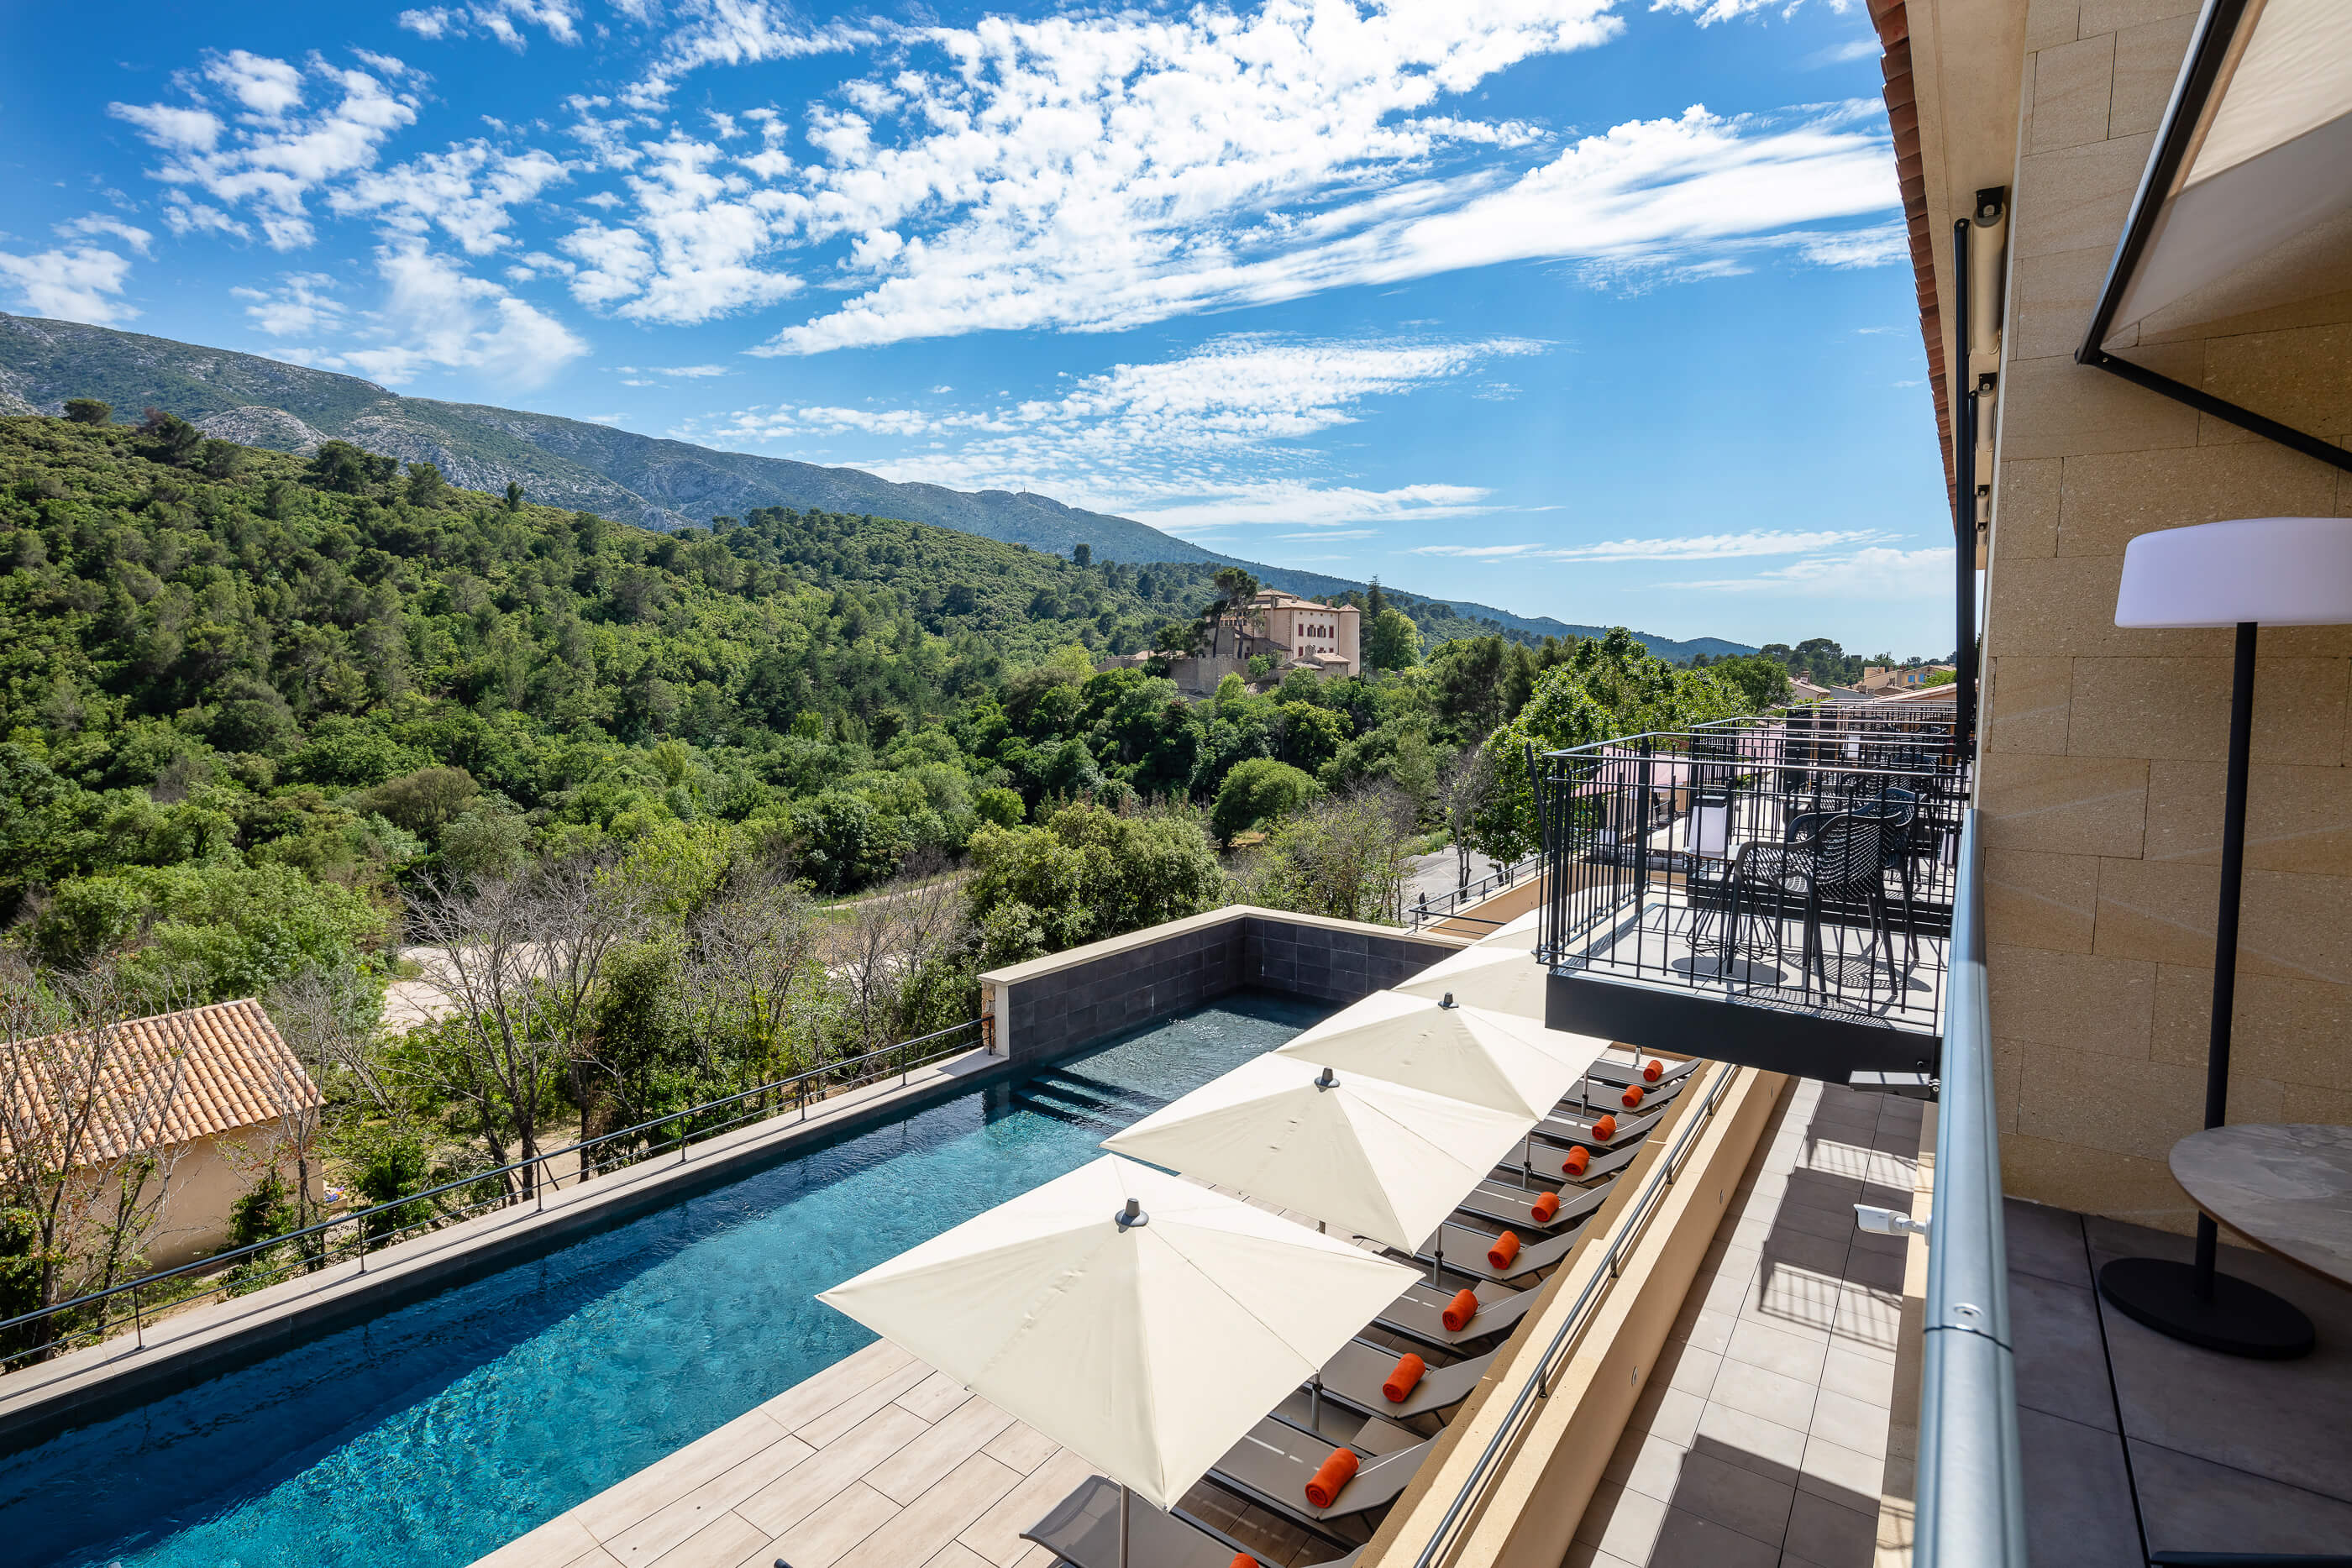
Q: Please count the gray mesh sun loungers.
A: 10